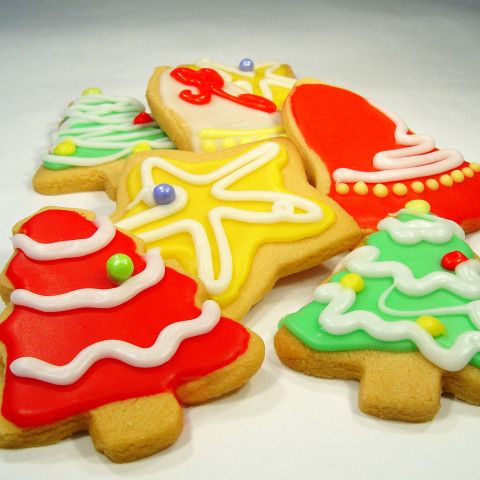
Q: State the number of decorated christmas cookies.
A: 7